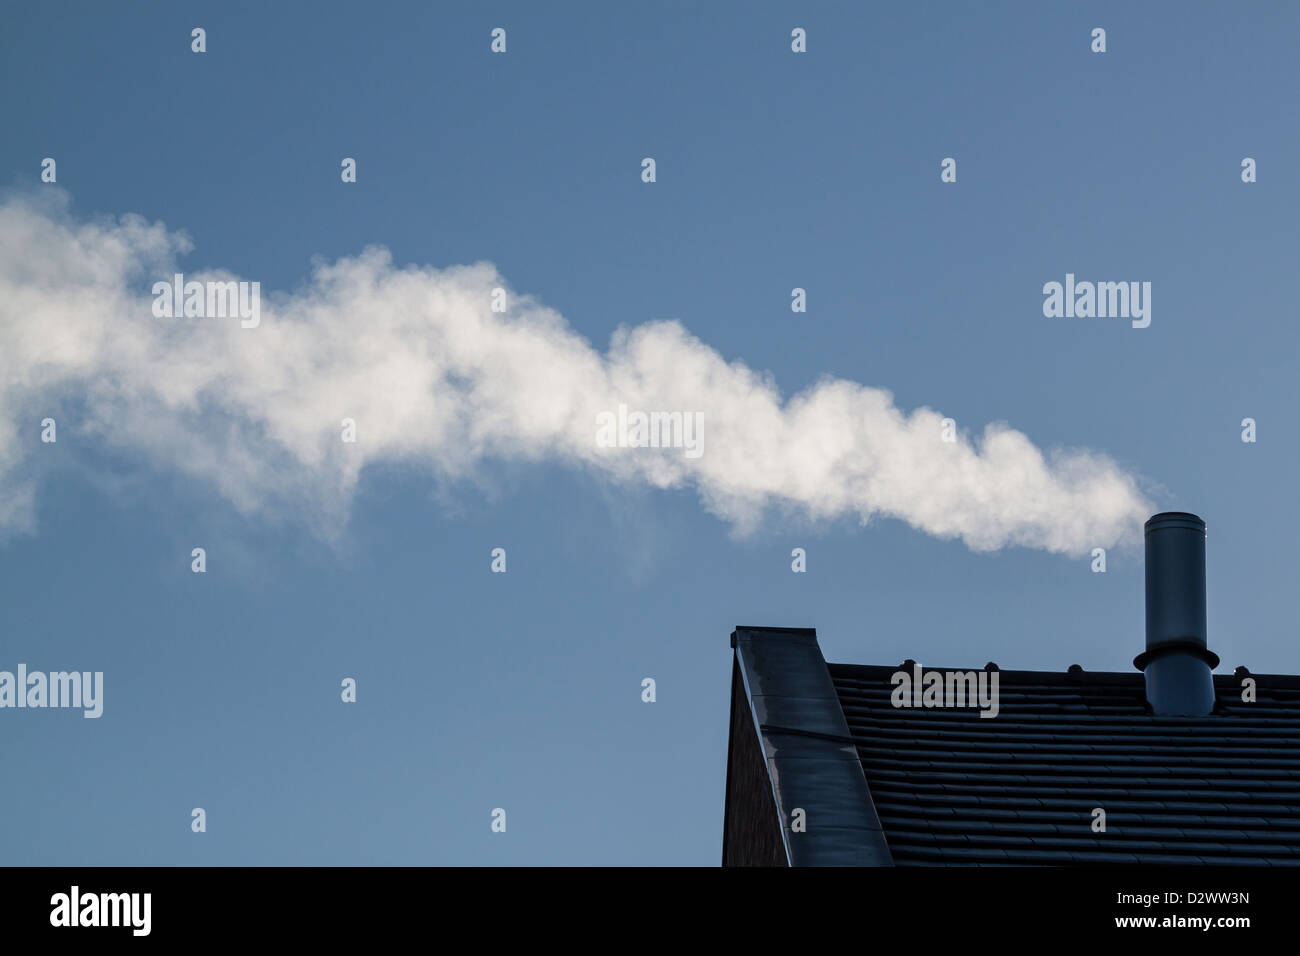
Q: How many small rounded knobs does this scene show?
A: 4